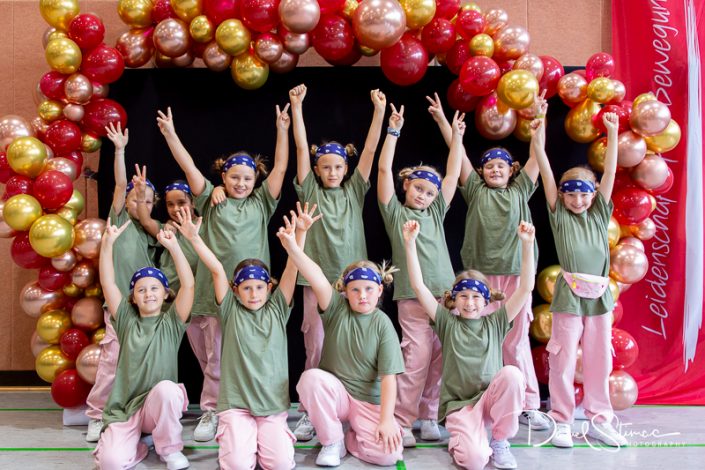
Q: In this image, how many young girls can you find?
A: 11